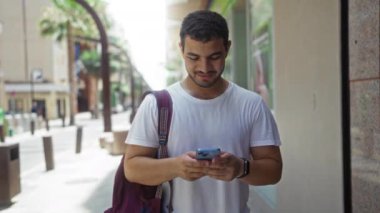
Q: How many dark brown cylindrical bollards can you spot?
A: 2